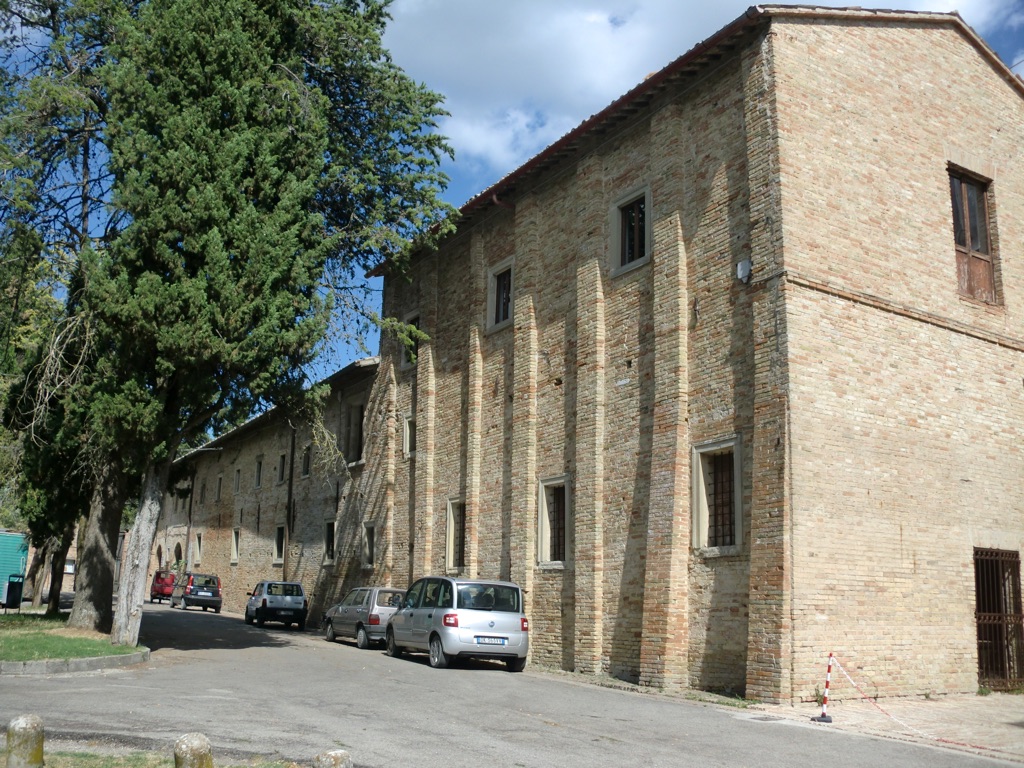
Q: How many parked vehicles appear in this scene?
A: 5